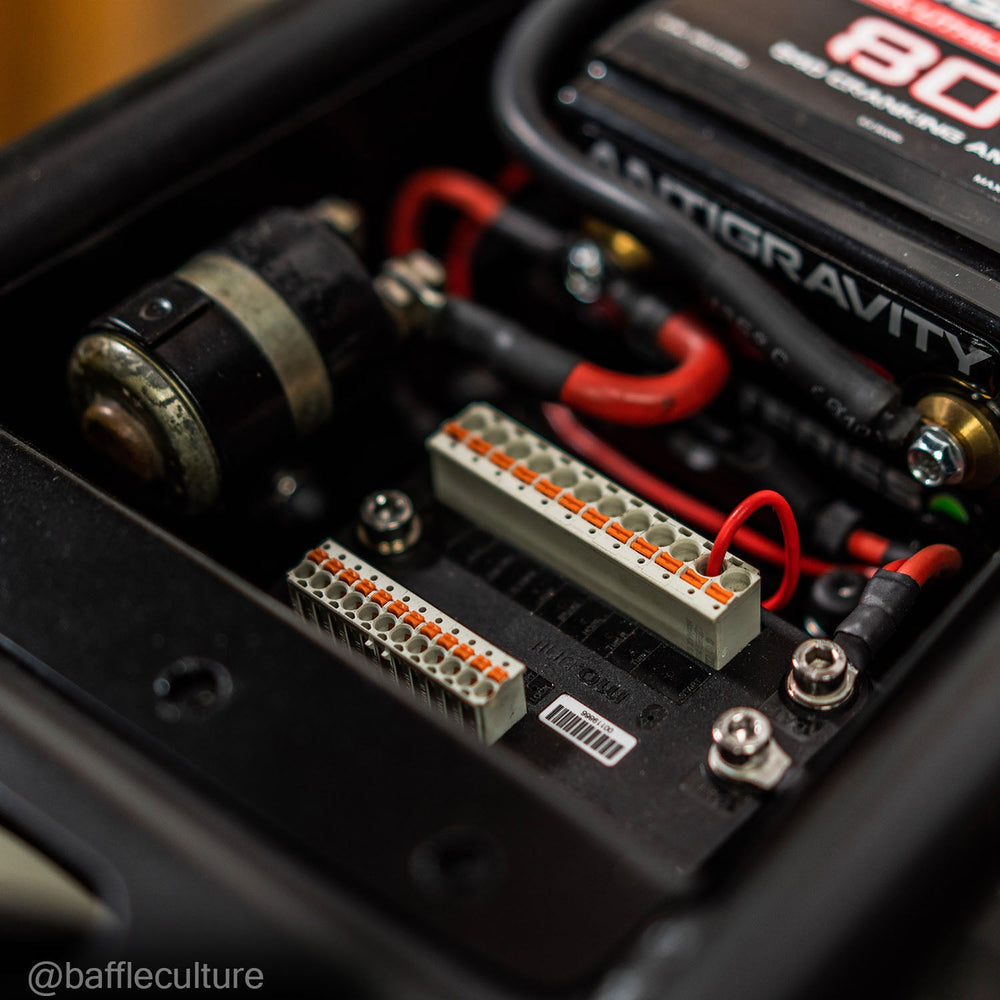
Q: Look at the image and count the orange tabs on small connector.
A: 12